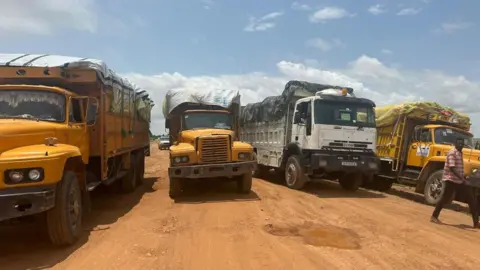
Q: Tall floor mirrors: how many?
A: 0